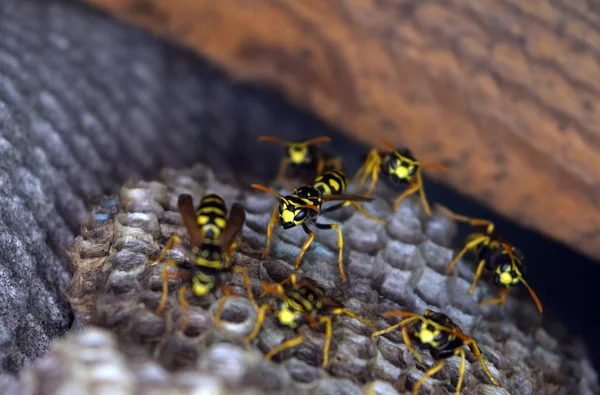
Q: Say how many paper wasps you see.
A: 7